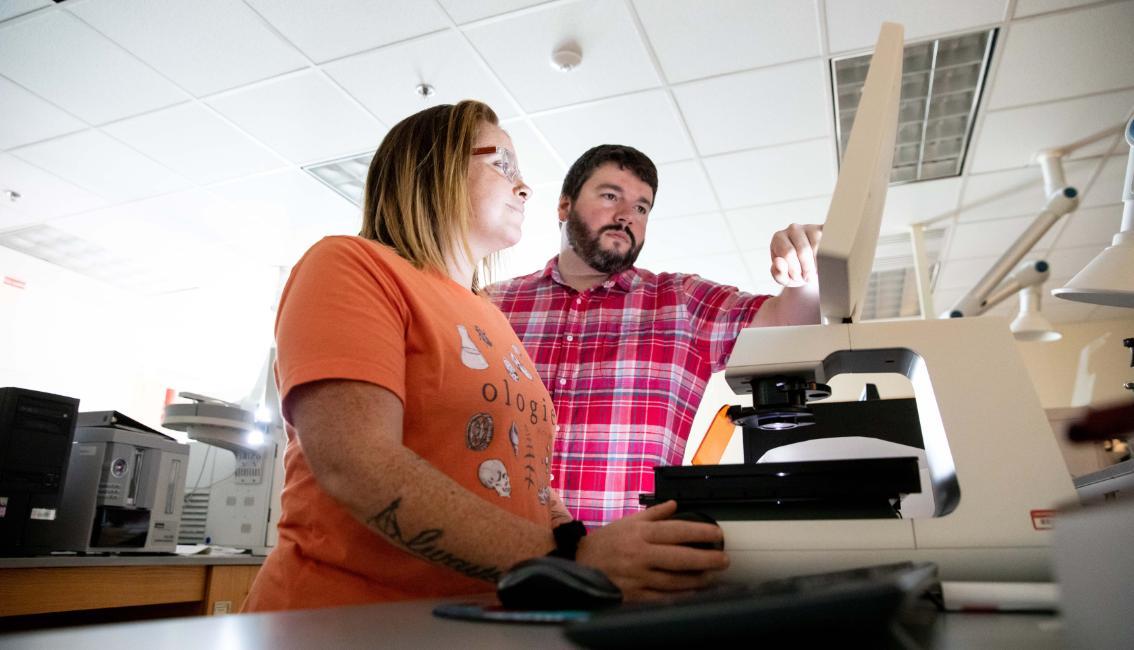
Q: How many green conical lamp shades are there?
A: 0